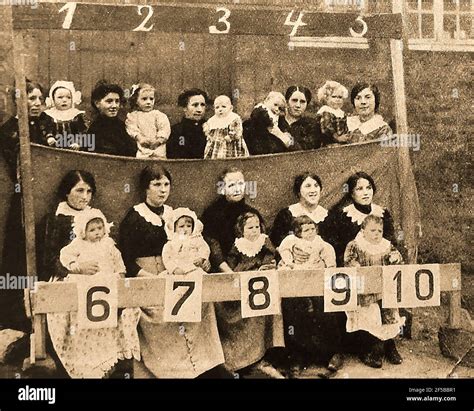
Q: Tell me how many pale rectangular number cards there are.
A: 5